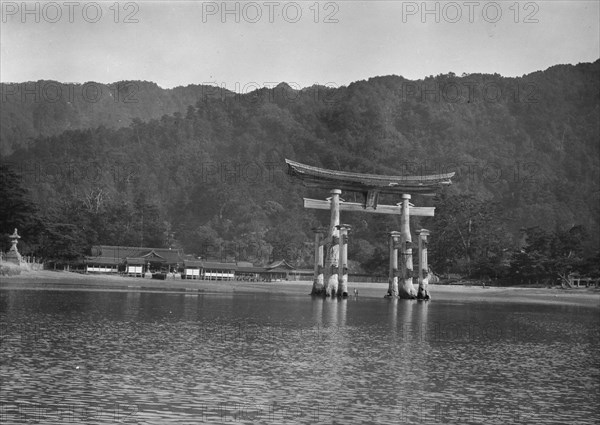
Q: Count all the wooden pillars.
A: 6